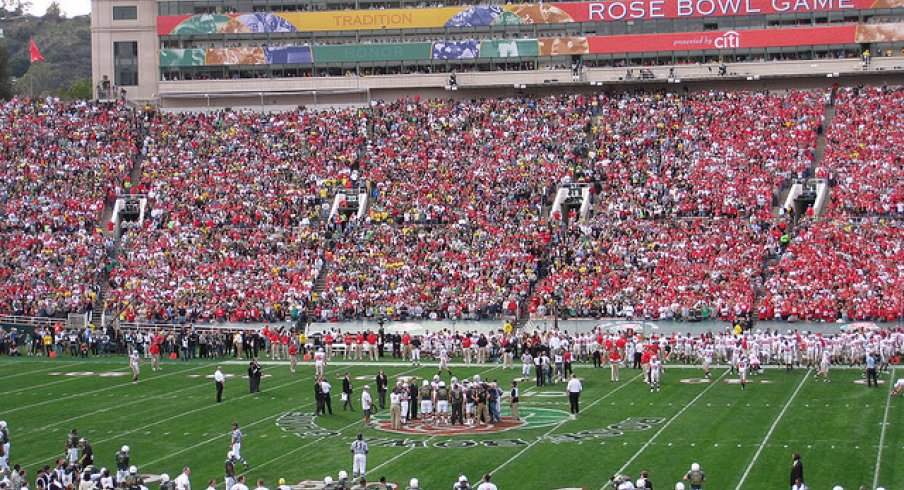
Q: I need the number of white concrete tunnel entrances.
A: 4